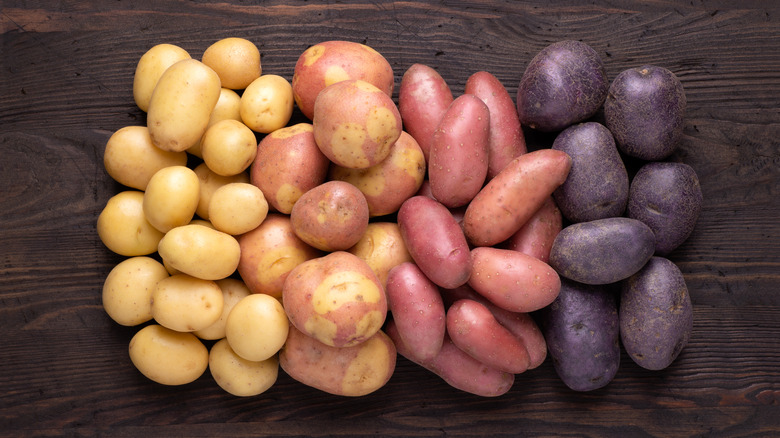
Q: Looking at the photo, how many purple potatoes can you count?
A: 7